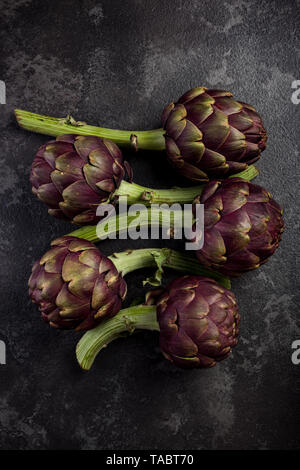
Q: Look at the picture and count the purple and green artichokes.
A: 5